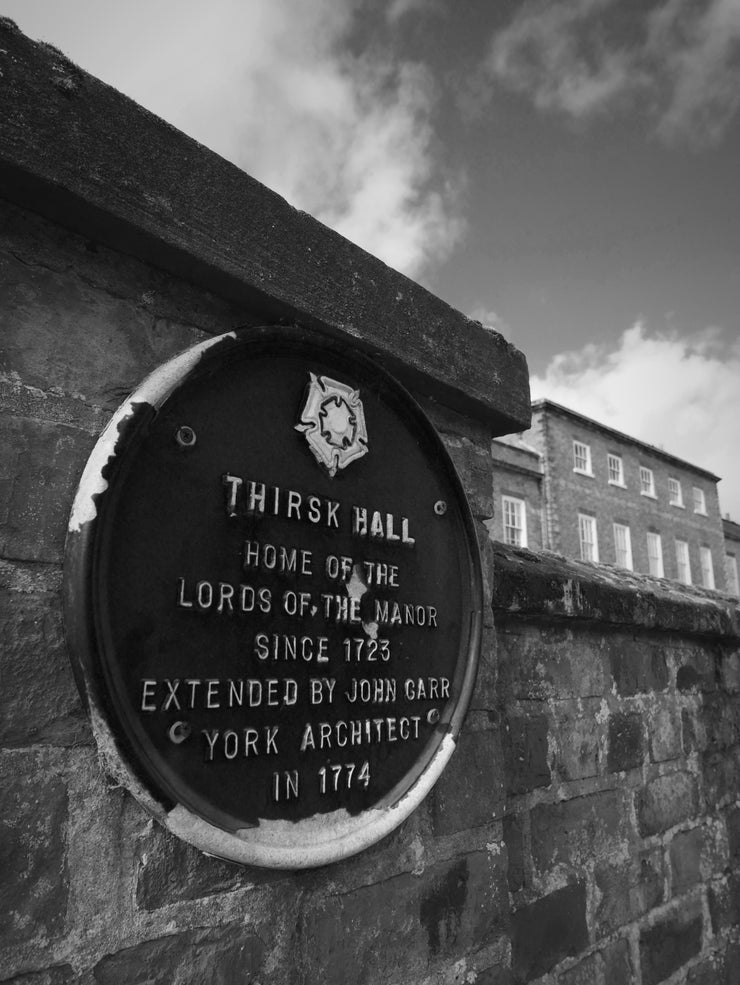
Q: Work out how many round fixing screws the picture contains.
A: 4